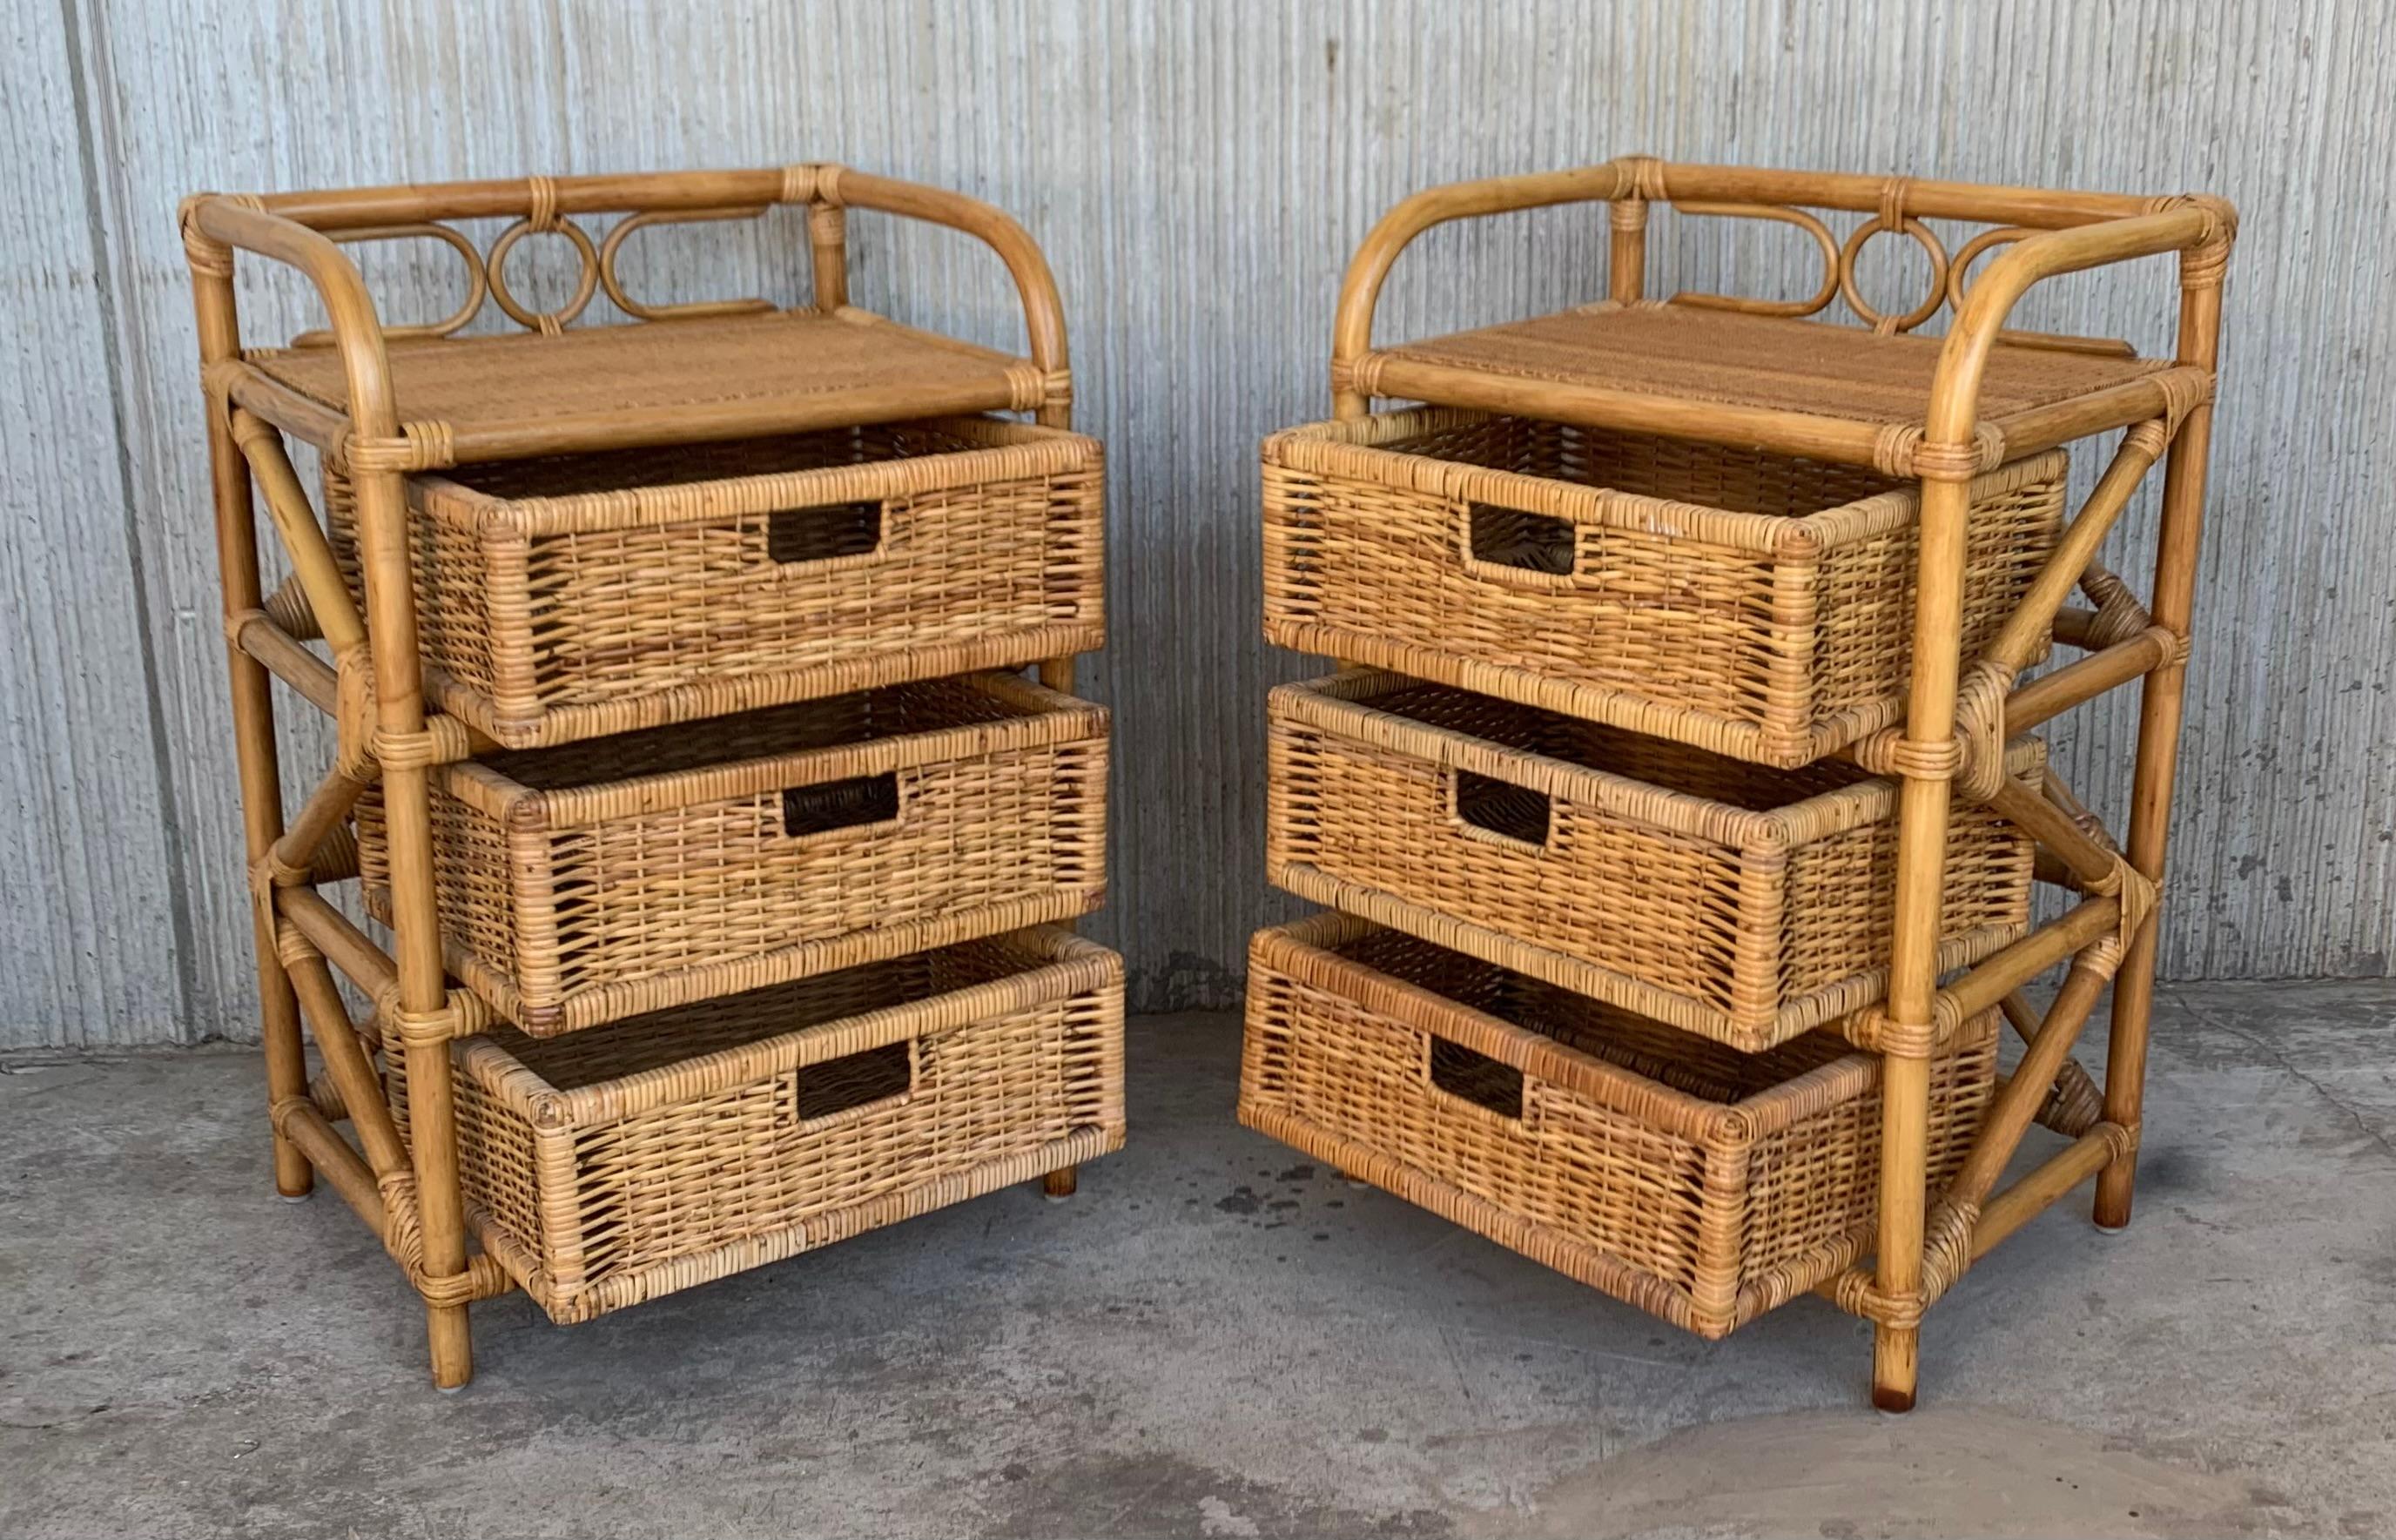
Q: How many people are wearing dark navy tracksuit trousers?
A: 0